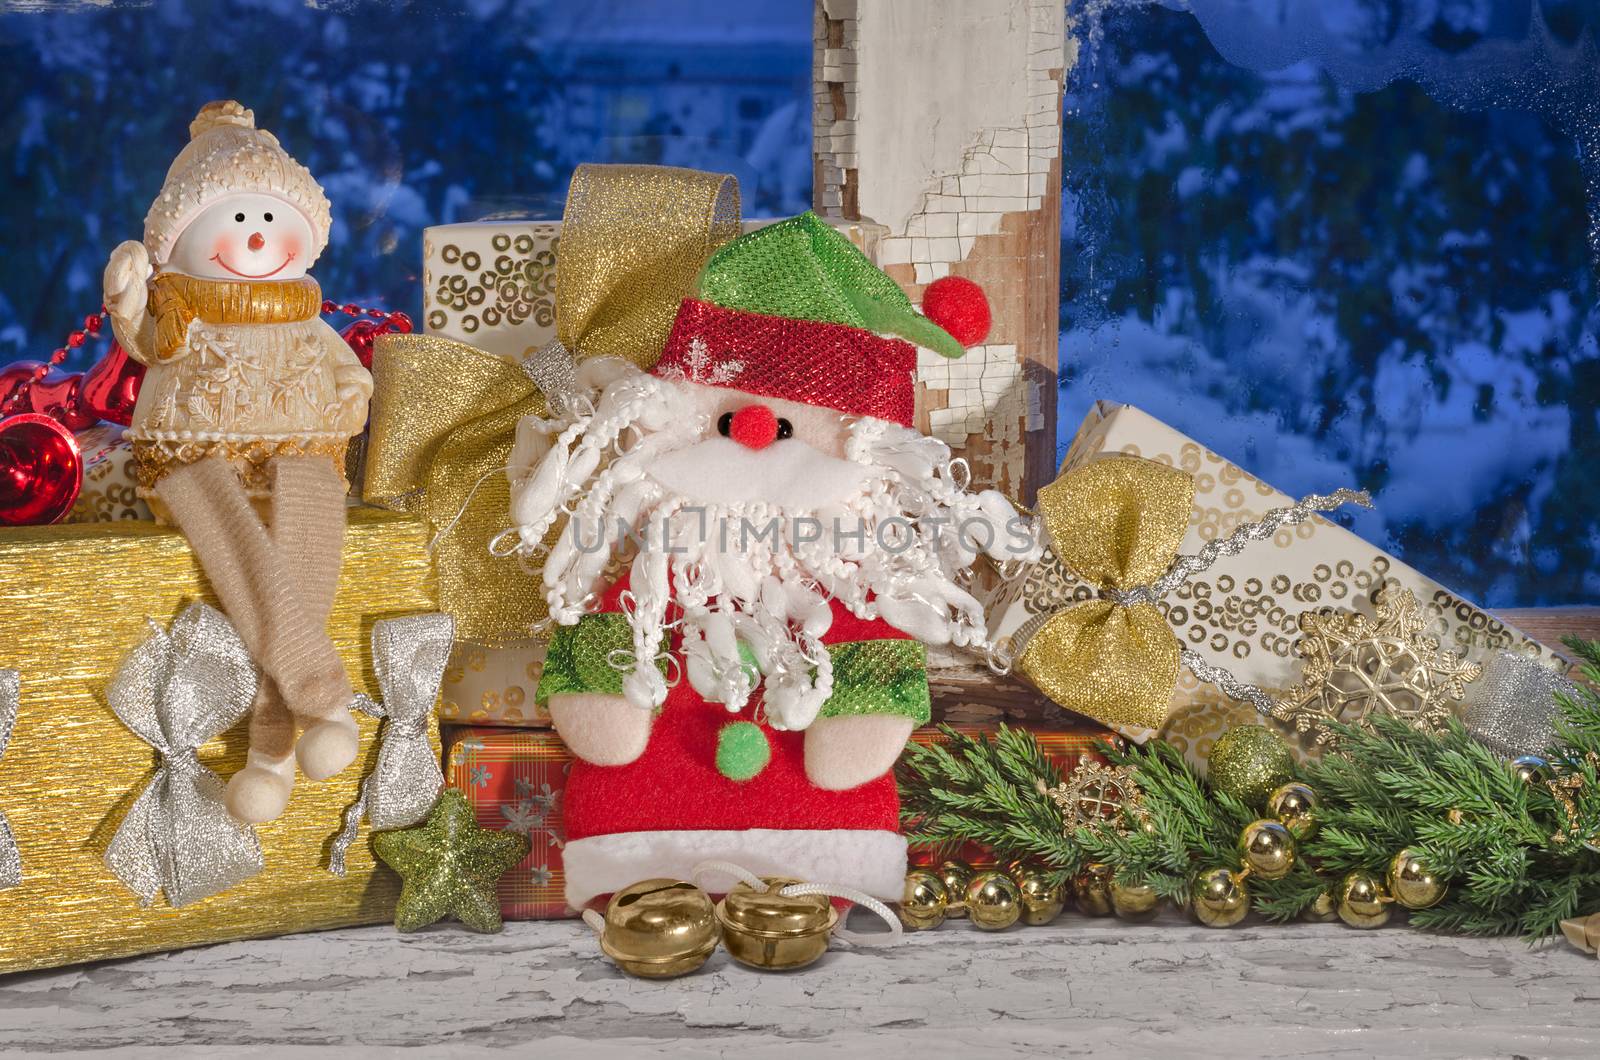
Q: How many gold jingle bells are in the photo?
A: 2